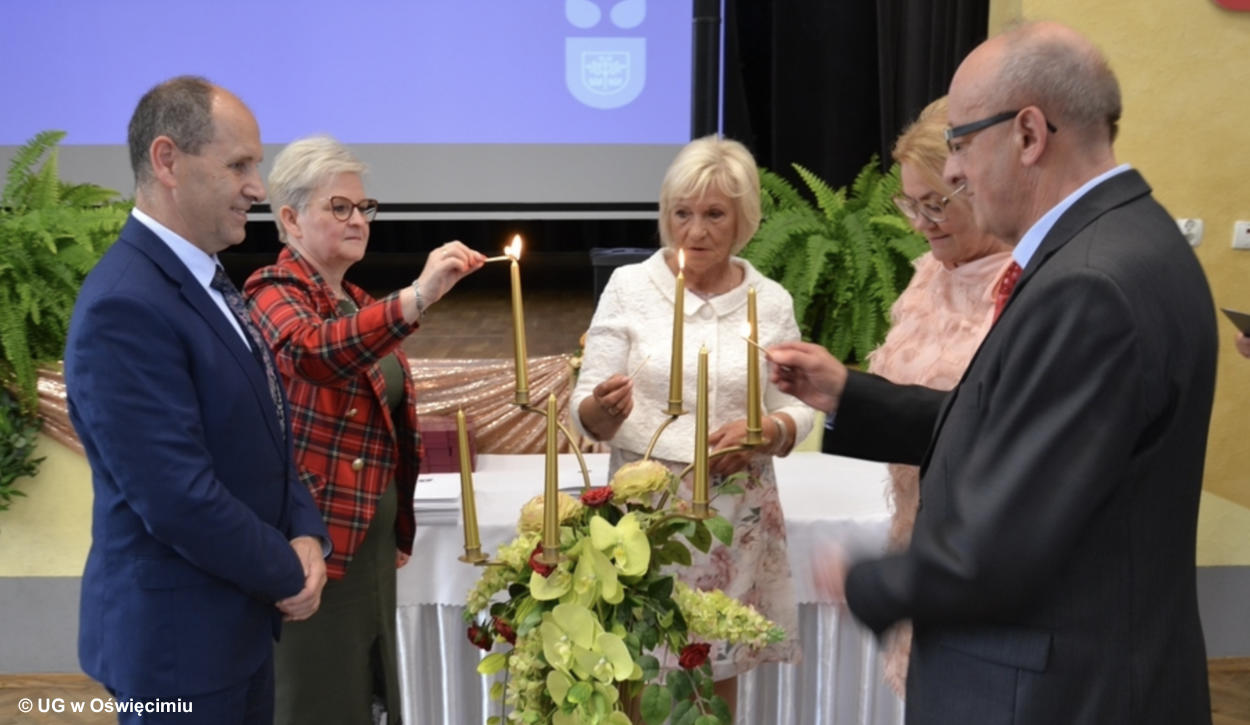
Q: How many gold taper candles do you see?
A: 6